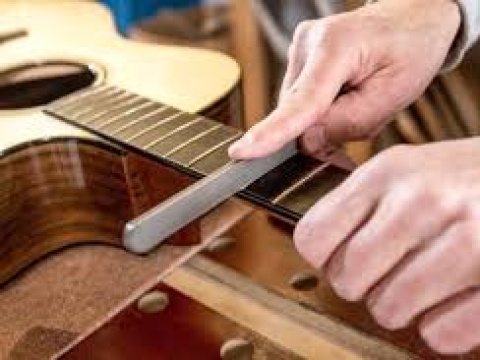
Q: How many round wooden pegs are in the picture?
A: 4